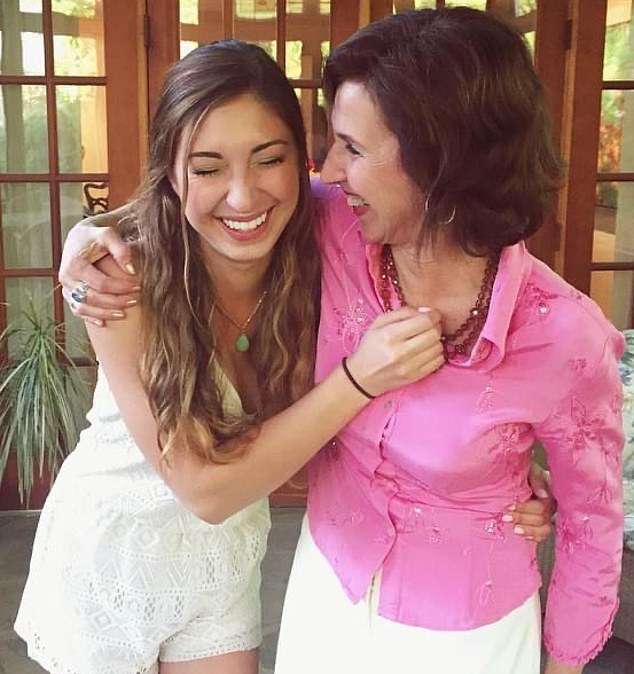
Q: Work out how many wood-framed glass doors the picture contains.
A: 4